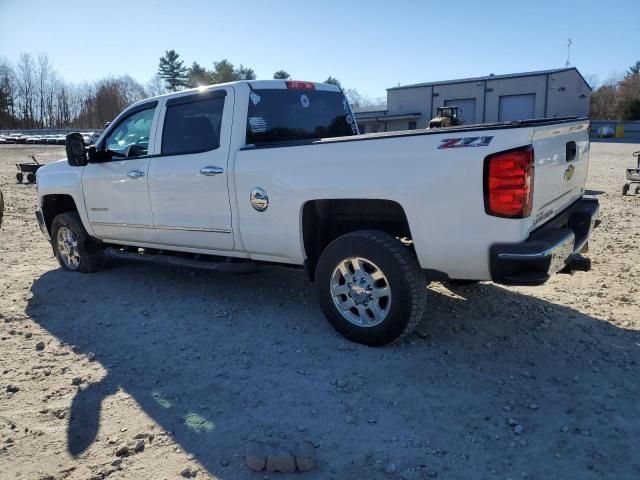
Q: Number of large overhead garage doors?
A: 2